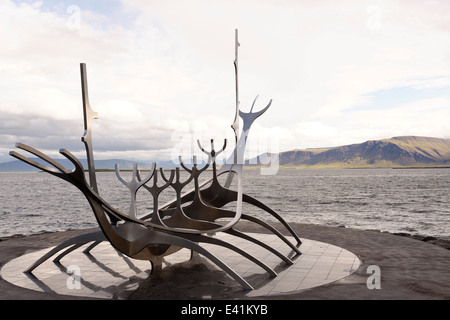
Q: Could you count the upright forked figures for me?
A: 5